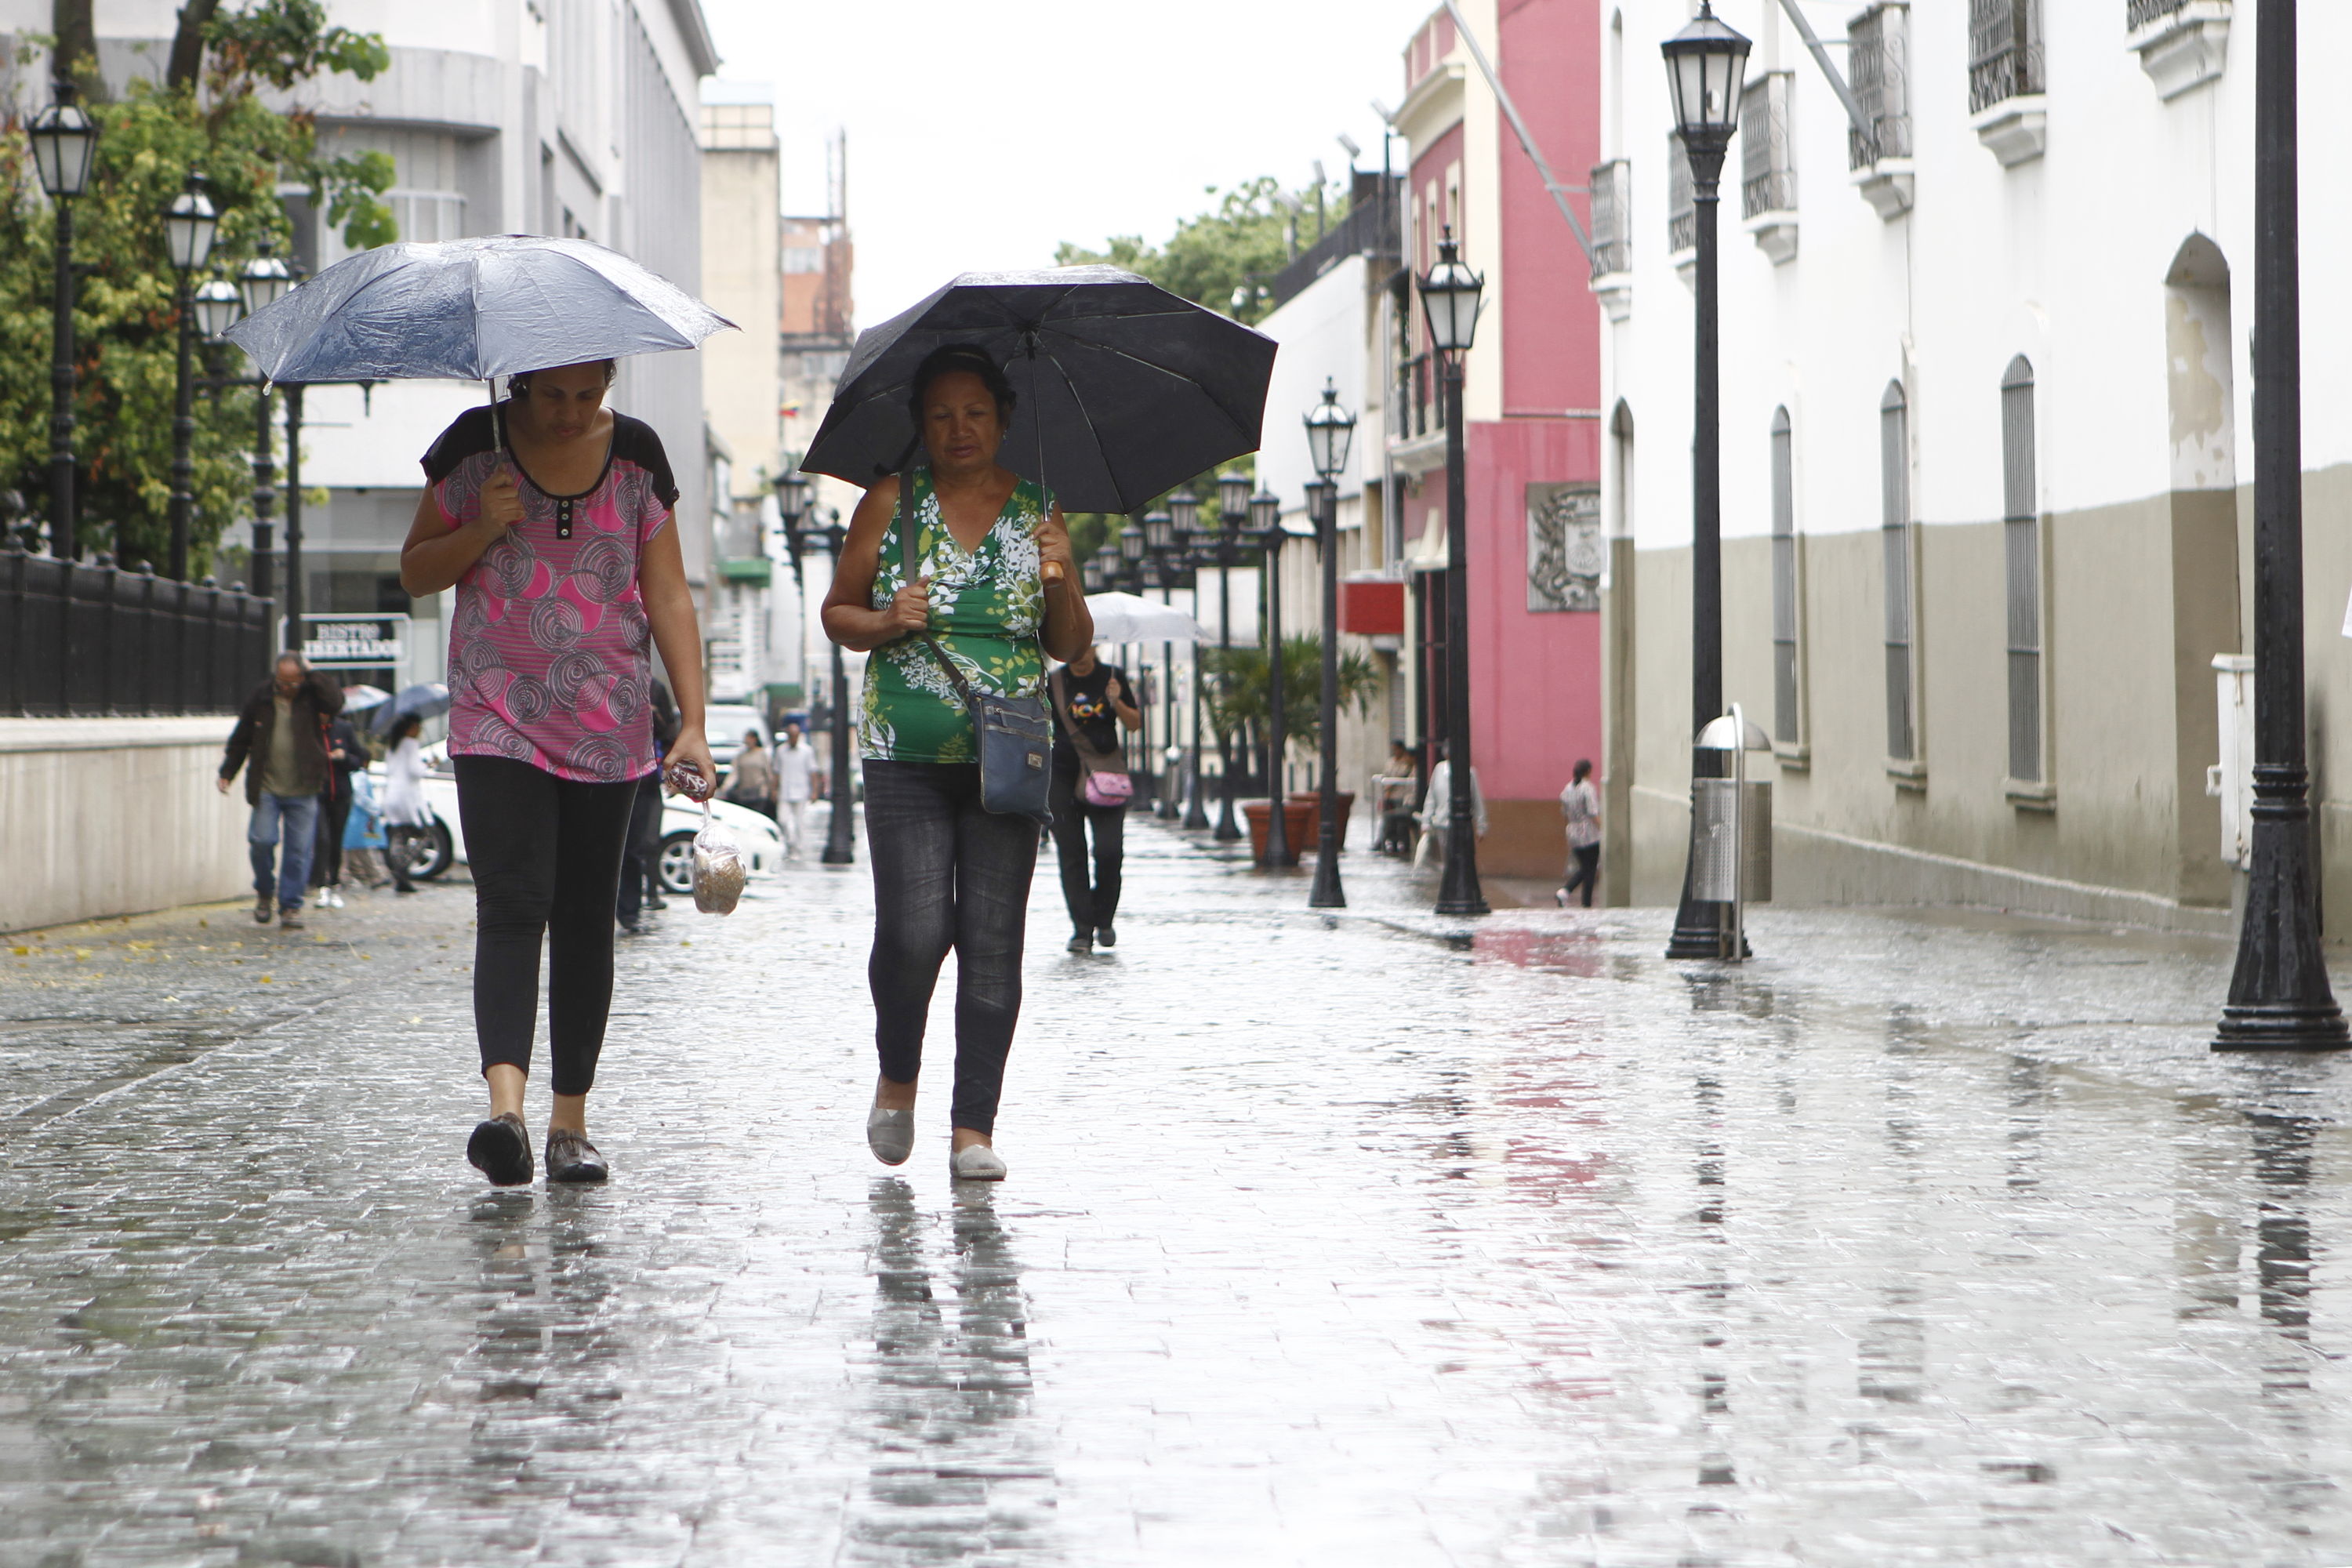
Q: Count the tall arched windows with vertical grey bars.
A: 3